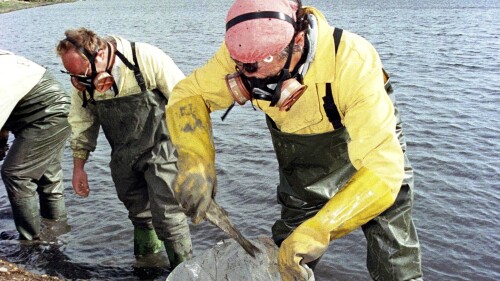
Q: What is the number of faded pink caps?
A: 1